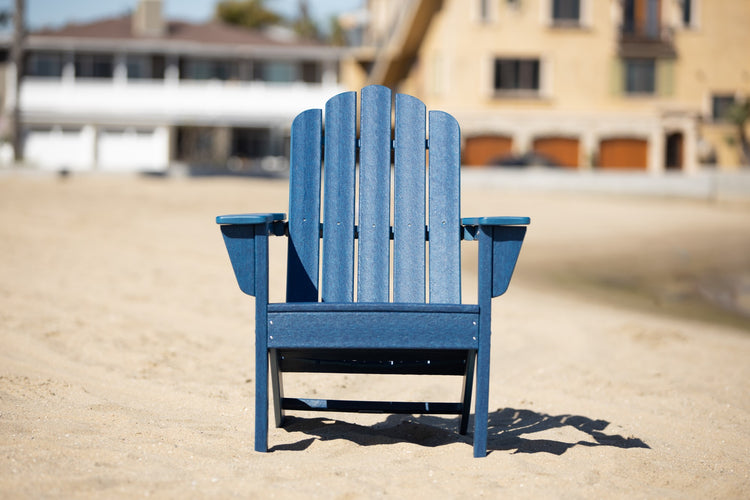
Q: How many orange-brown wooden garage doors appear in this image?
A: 3